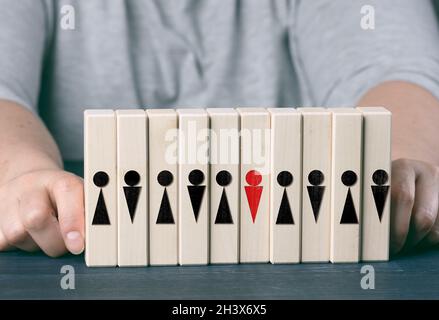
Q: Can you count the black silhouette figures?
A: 9